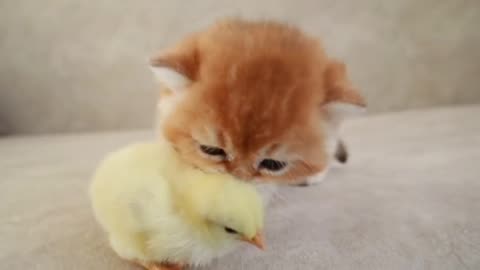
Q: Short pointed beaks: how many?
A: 1